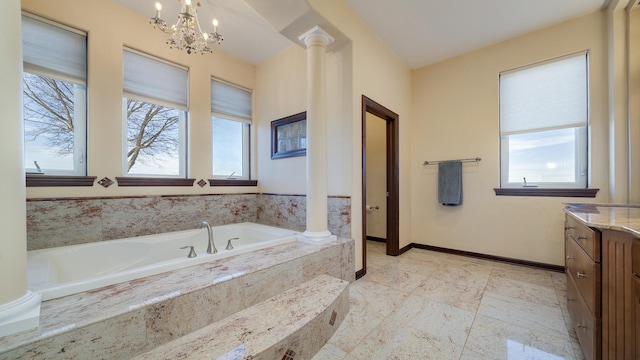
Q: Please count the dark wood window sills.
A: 4